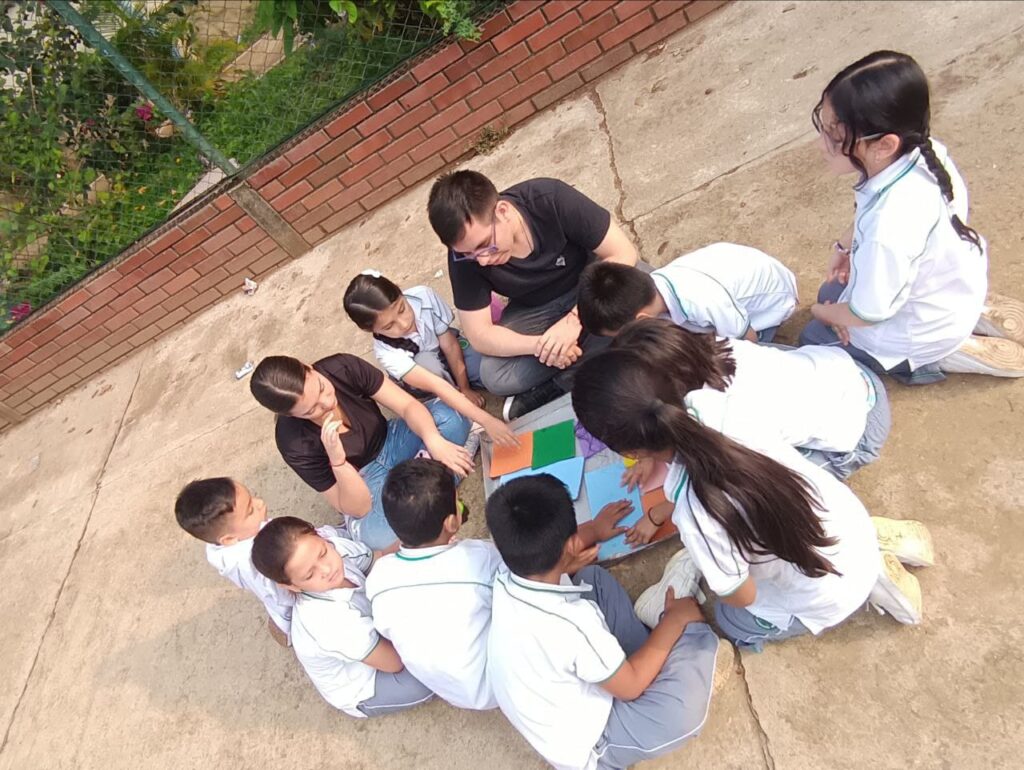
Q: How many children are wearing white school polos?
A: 9